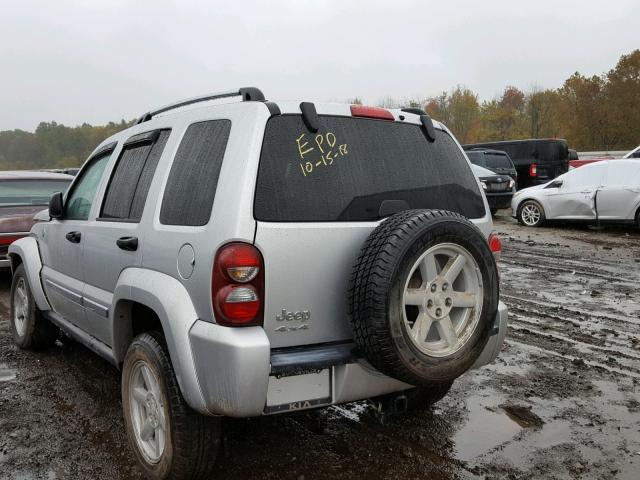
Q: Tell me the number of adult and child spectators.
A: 0